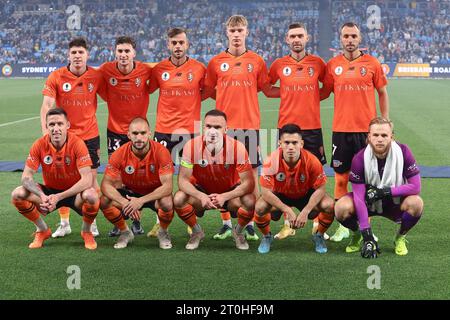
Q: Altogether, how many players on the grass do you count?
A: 11